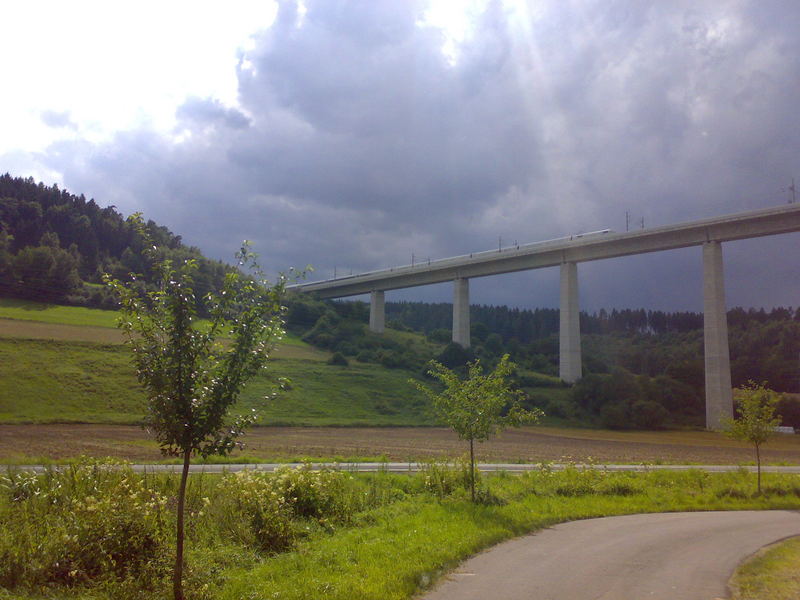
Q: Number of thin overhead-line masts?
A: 9